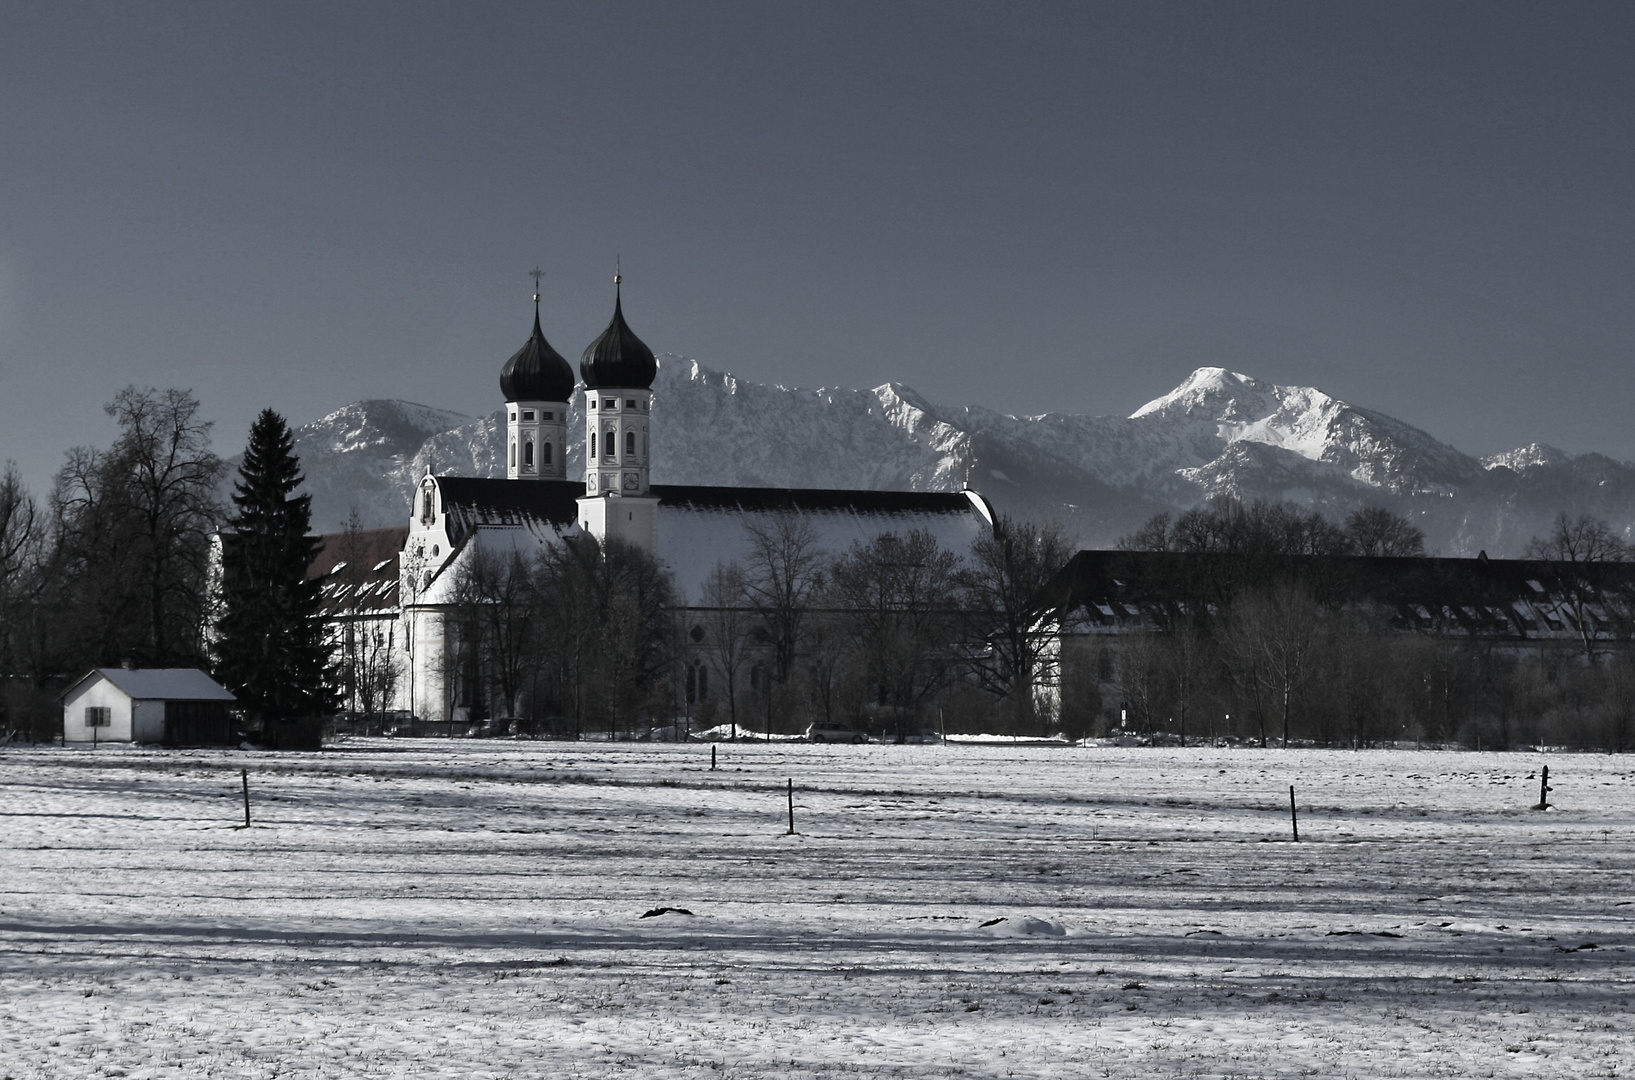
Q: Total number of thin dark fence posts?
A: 5